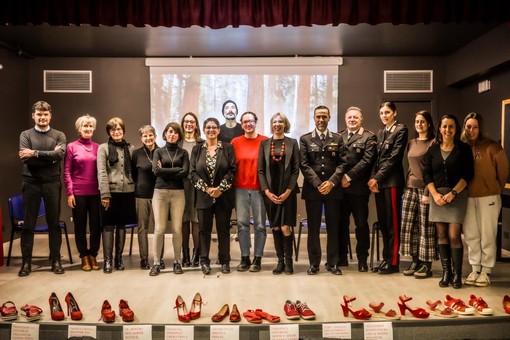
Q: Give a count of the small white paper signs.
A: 8